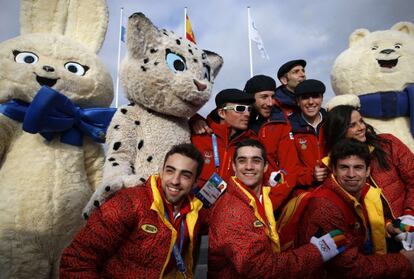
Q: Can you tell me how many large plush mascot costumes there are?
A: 3